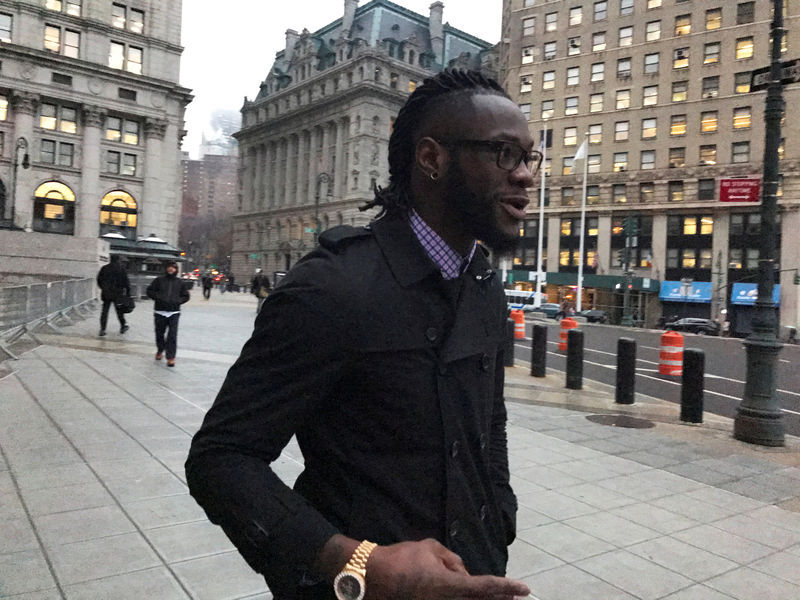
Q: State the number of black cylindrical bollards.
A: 5